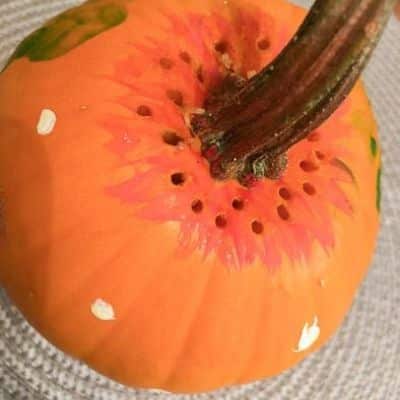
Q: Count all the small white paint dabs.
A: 3